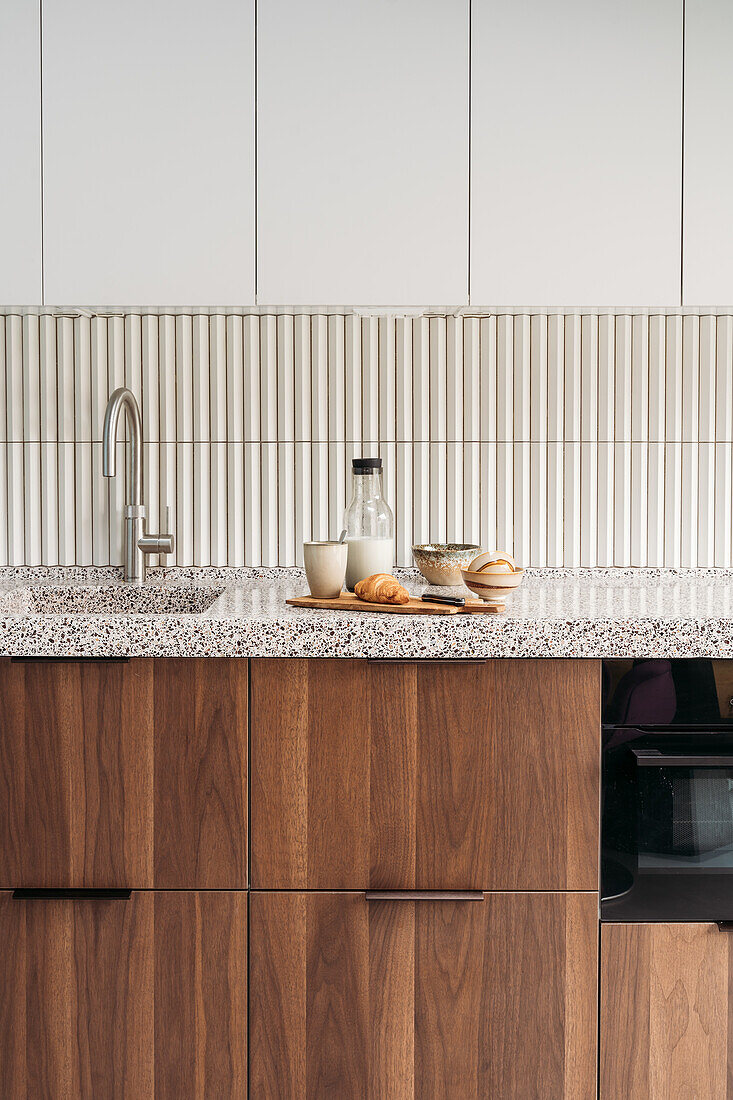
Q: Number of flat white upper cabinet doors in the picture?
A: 5